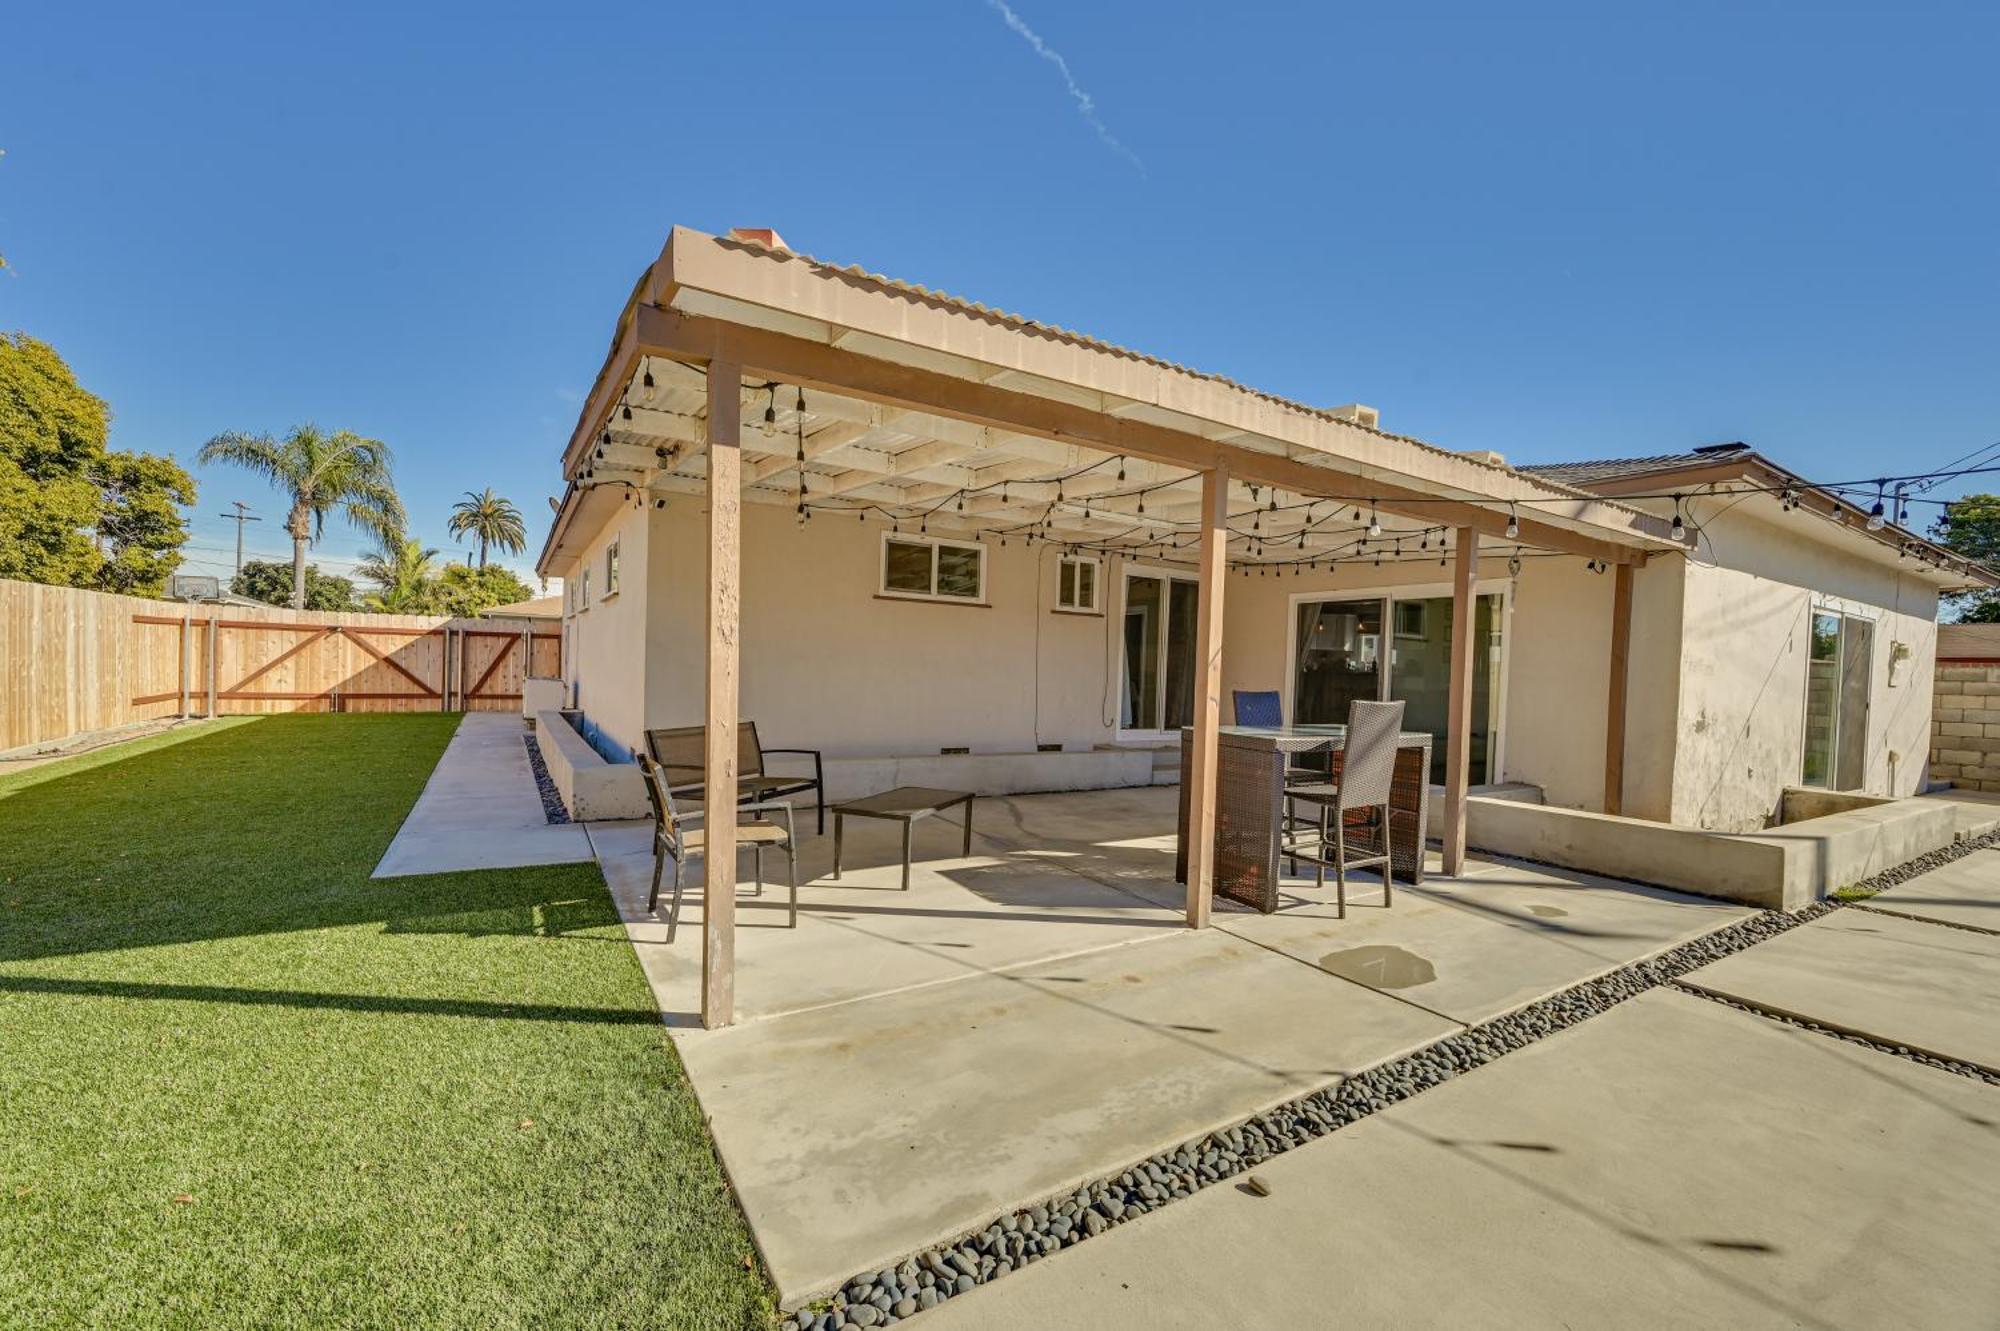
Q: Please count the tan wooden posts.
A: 4